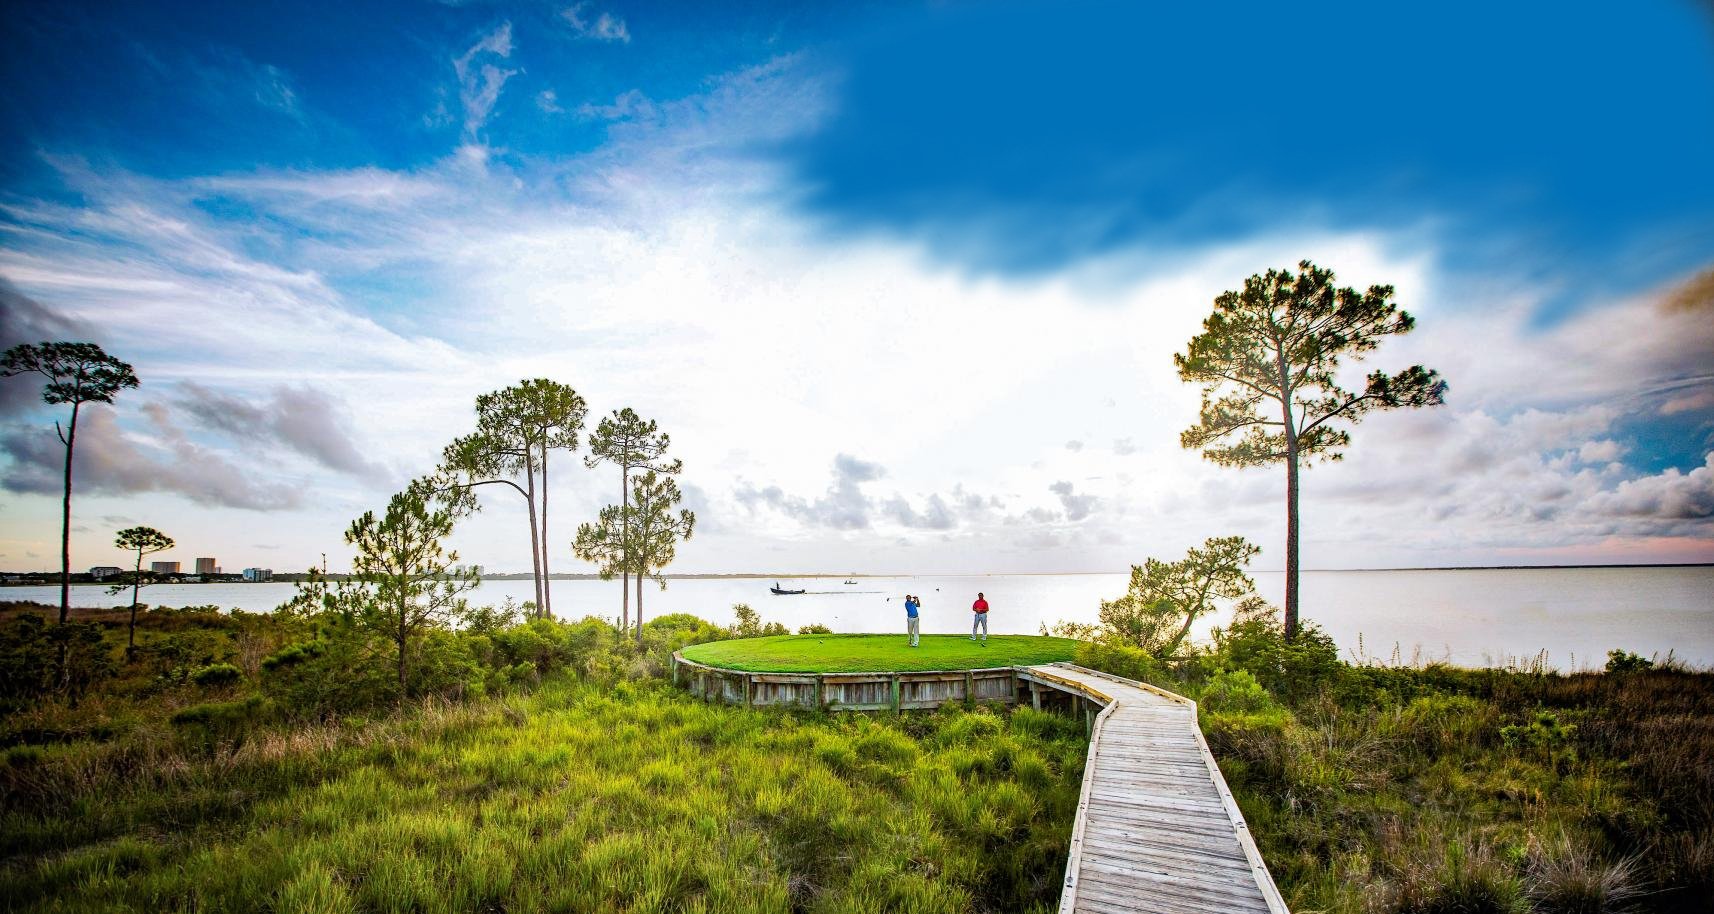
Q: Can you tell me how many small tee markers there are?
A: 2